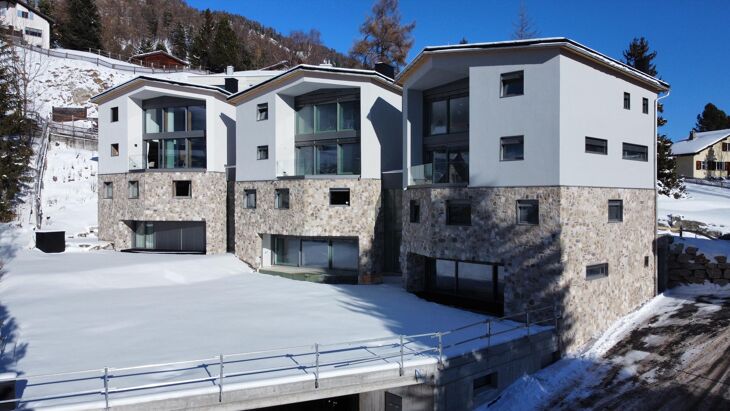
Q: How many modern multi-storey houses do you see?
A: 3